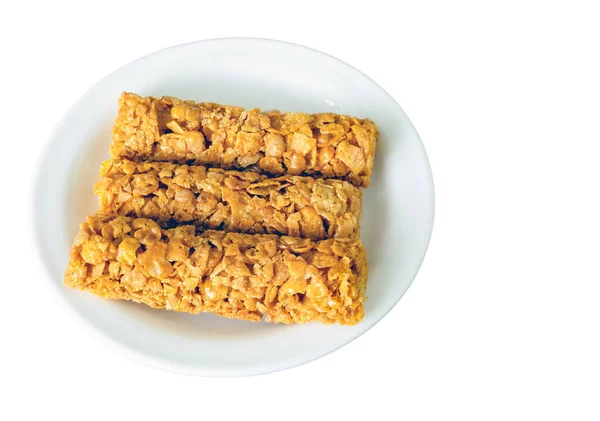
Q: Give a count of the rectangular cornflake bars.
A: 3